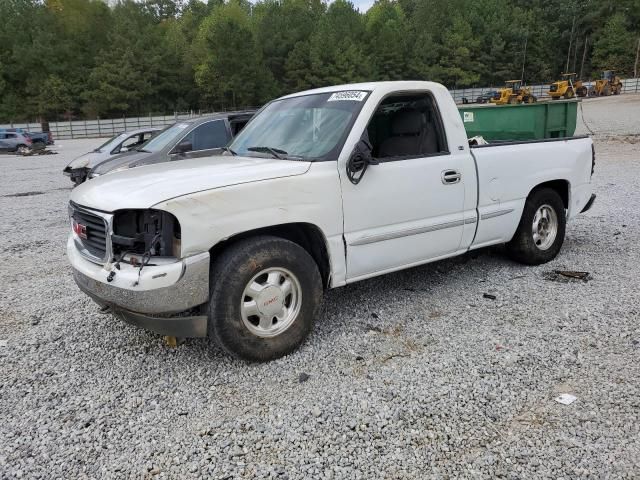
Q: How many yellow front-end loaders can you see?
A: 3